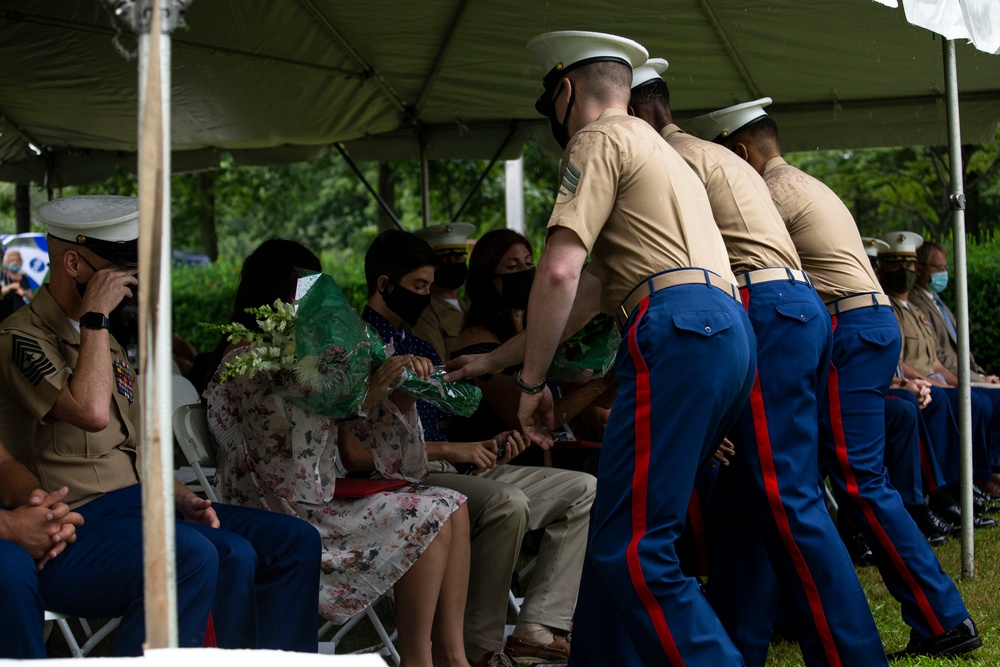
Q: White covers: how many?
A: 7